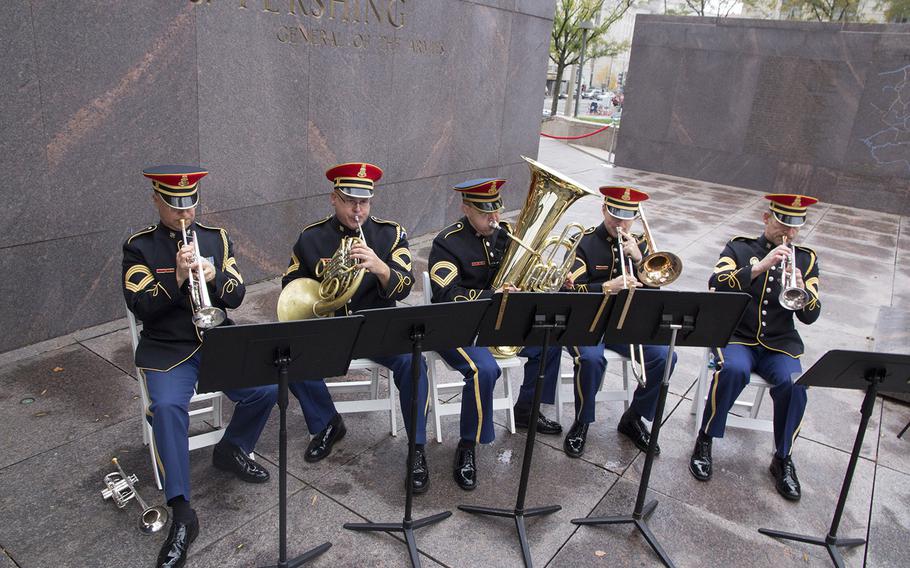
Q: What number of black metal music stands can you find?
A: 5